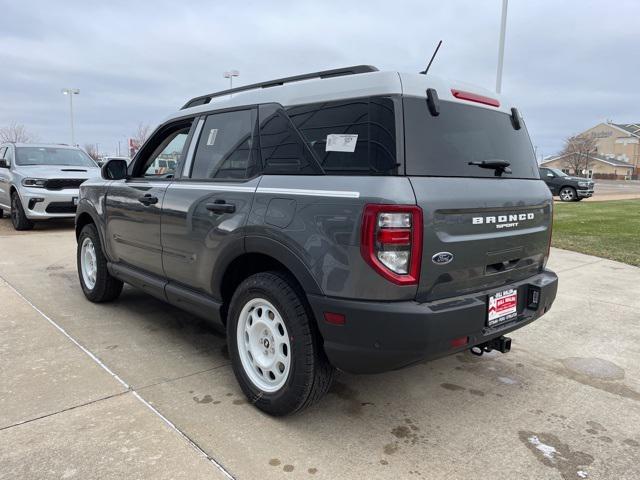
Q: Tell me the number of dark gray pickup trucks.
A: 1